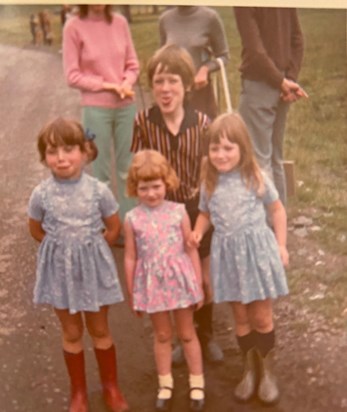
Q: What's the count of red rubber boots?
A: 2